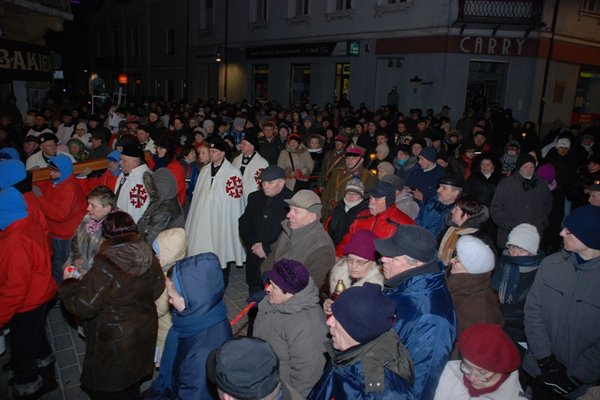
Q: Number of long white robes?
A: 3